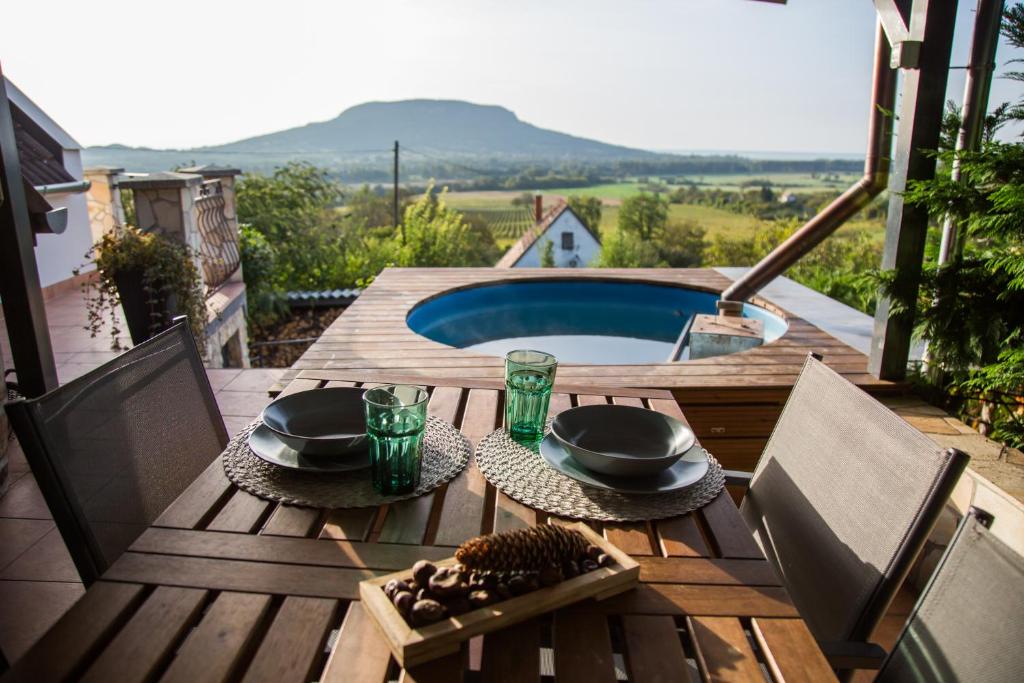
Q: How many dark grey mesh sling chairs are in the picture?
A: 3